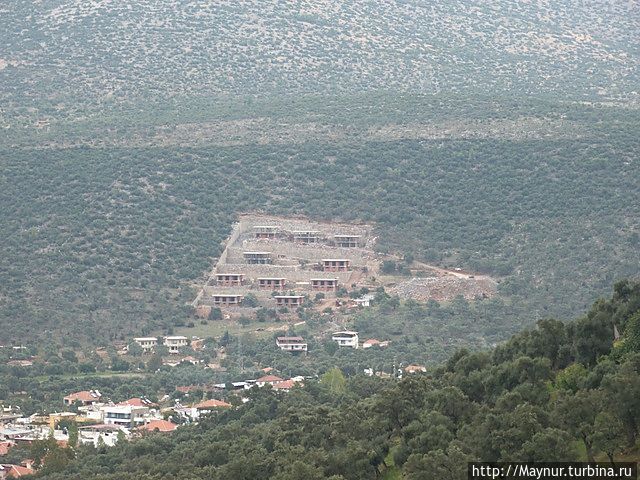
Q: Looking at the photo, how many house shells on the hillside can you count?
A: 10